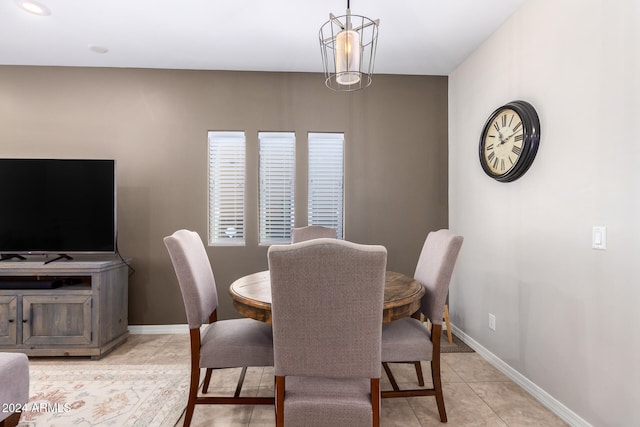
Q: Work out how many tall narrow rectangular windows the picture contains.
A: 3